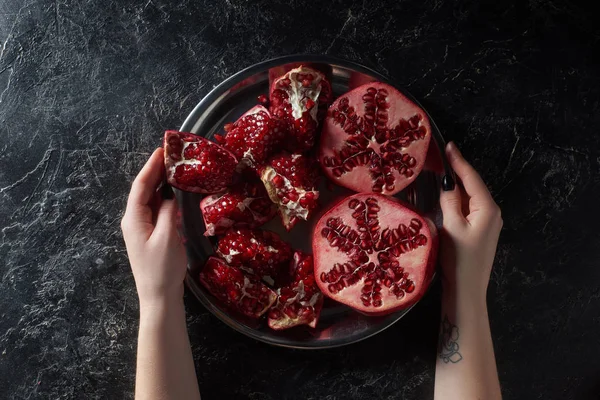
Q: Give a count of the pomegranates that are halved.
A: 2